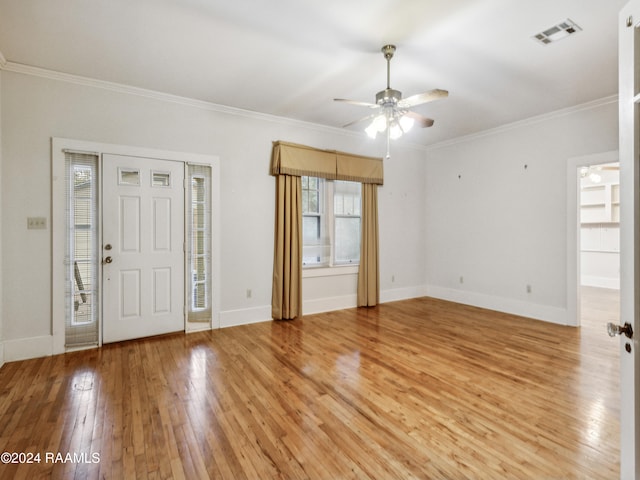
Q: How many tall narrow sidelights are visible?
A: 2